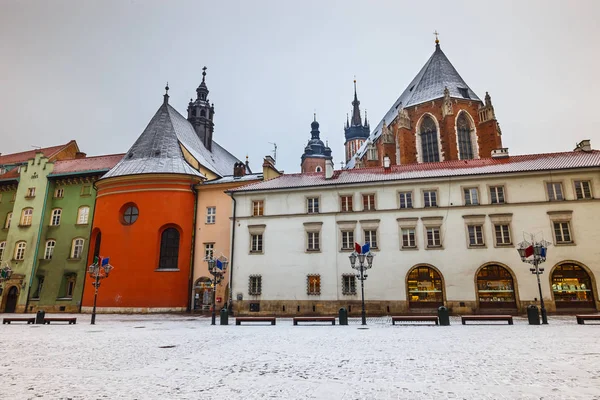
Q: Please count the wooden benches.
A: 7